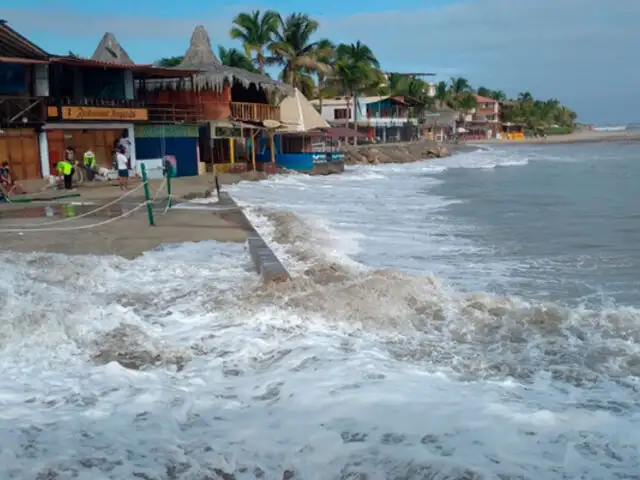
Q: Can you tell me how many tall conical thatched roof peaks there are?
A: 2